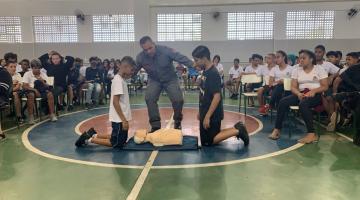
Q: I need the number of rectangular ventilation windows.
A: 6